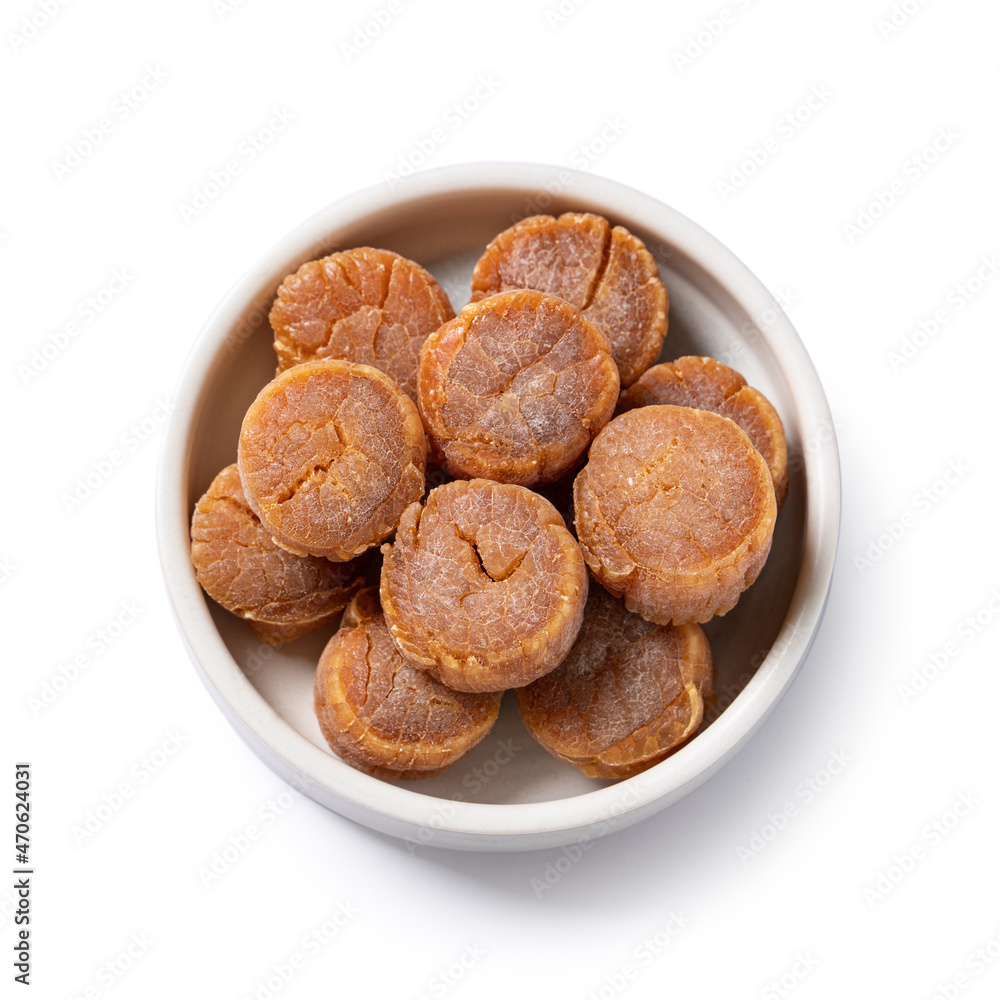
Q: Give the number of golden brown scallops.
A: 10